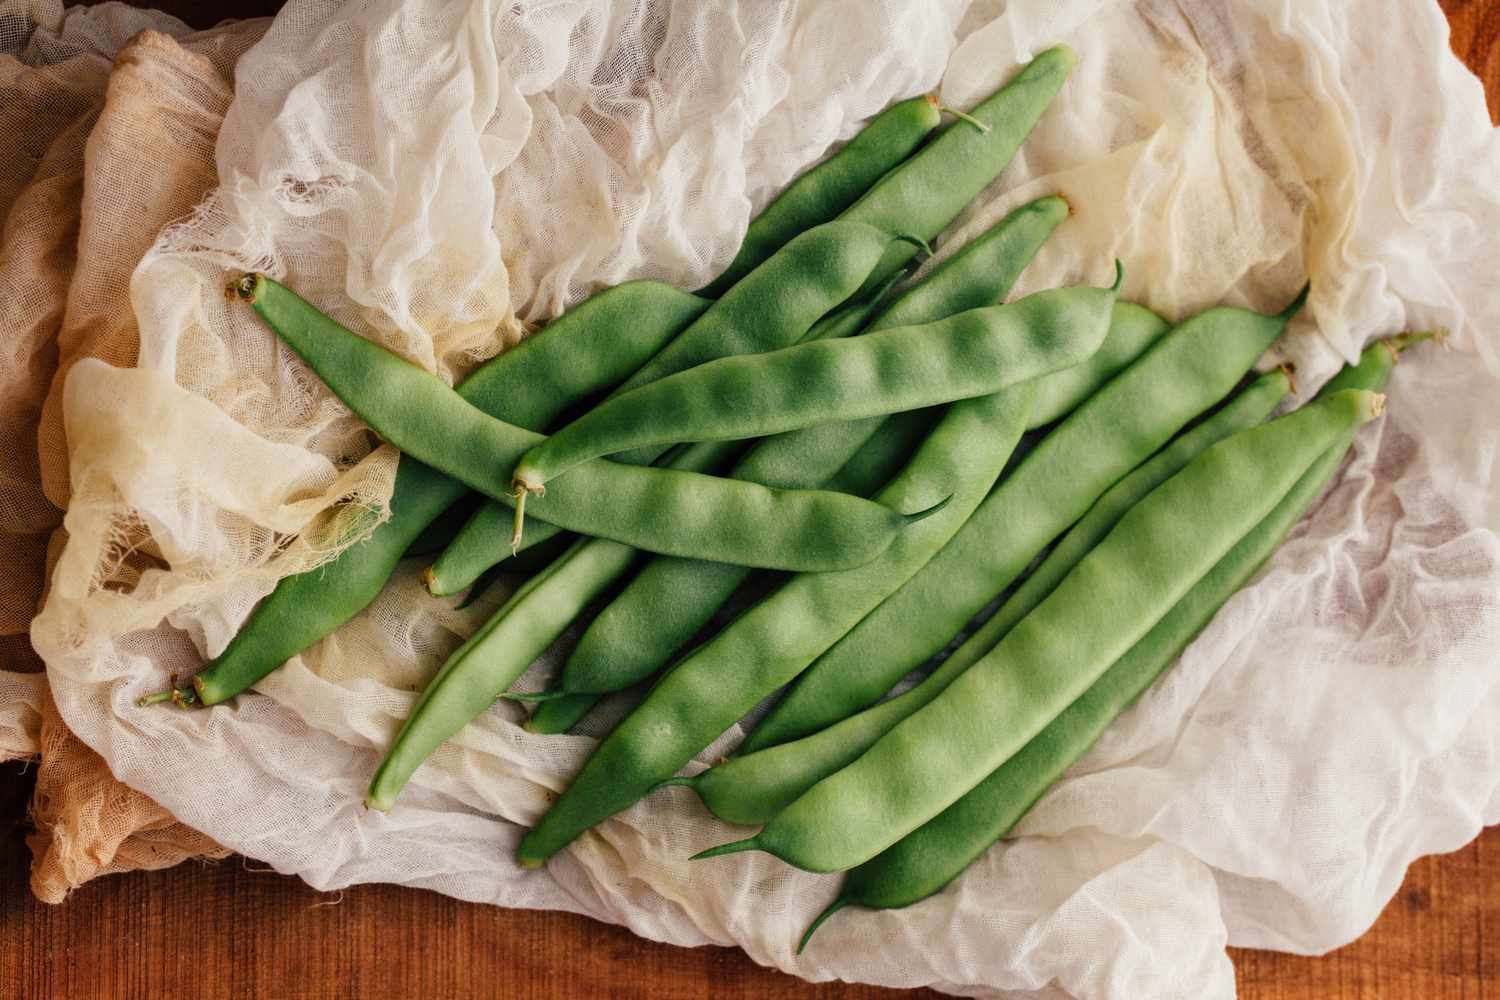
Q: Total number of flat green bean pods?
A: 14